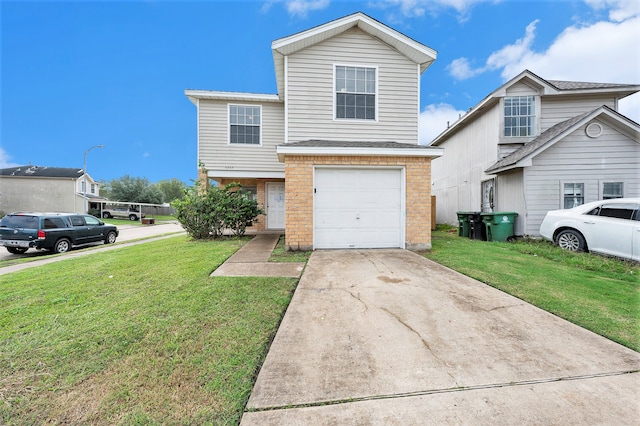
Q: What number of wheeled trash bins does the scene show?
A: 3